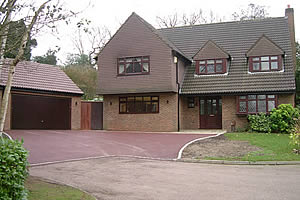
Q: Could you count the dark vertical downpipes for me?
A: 1